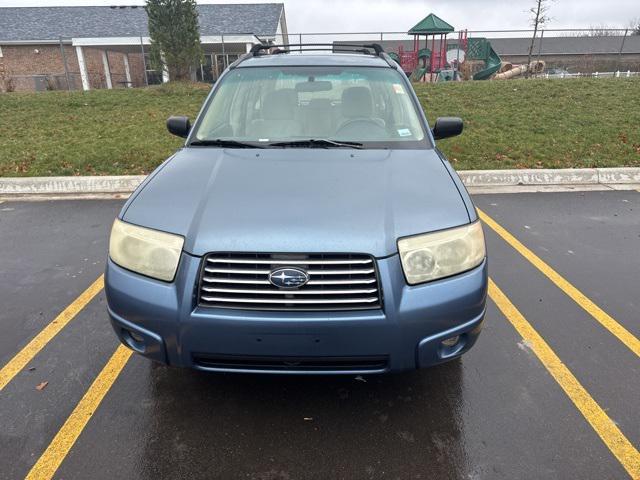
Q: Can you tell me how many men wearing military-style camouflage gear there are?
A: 0